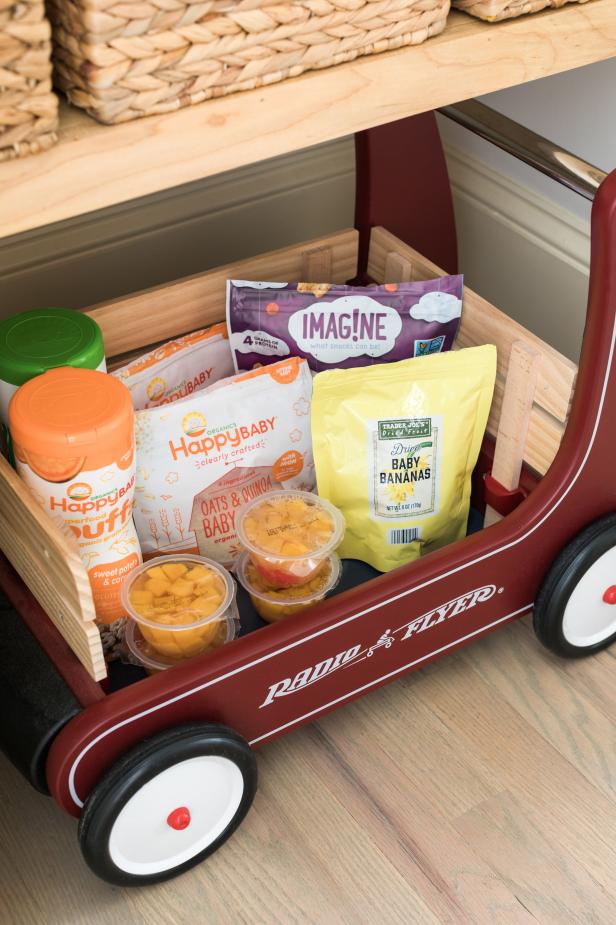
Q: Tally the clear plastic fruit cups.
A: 4